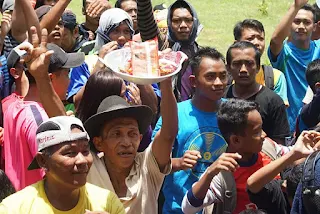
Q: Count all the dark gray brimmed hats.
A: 1